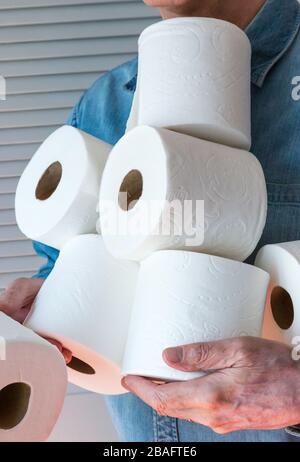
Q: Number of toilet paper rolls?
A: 7